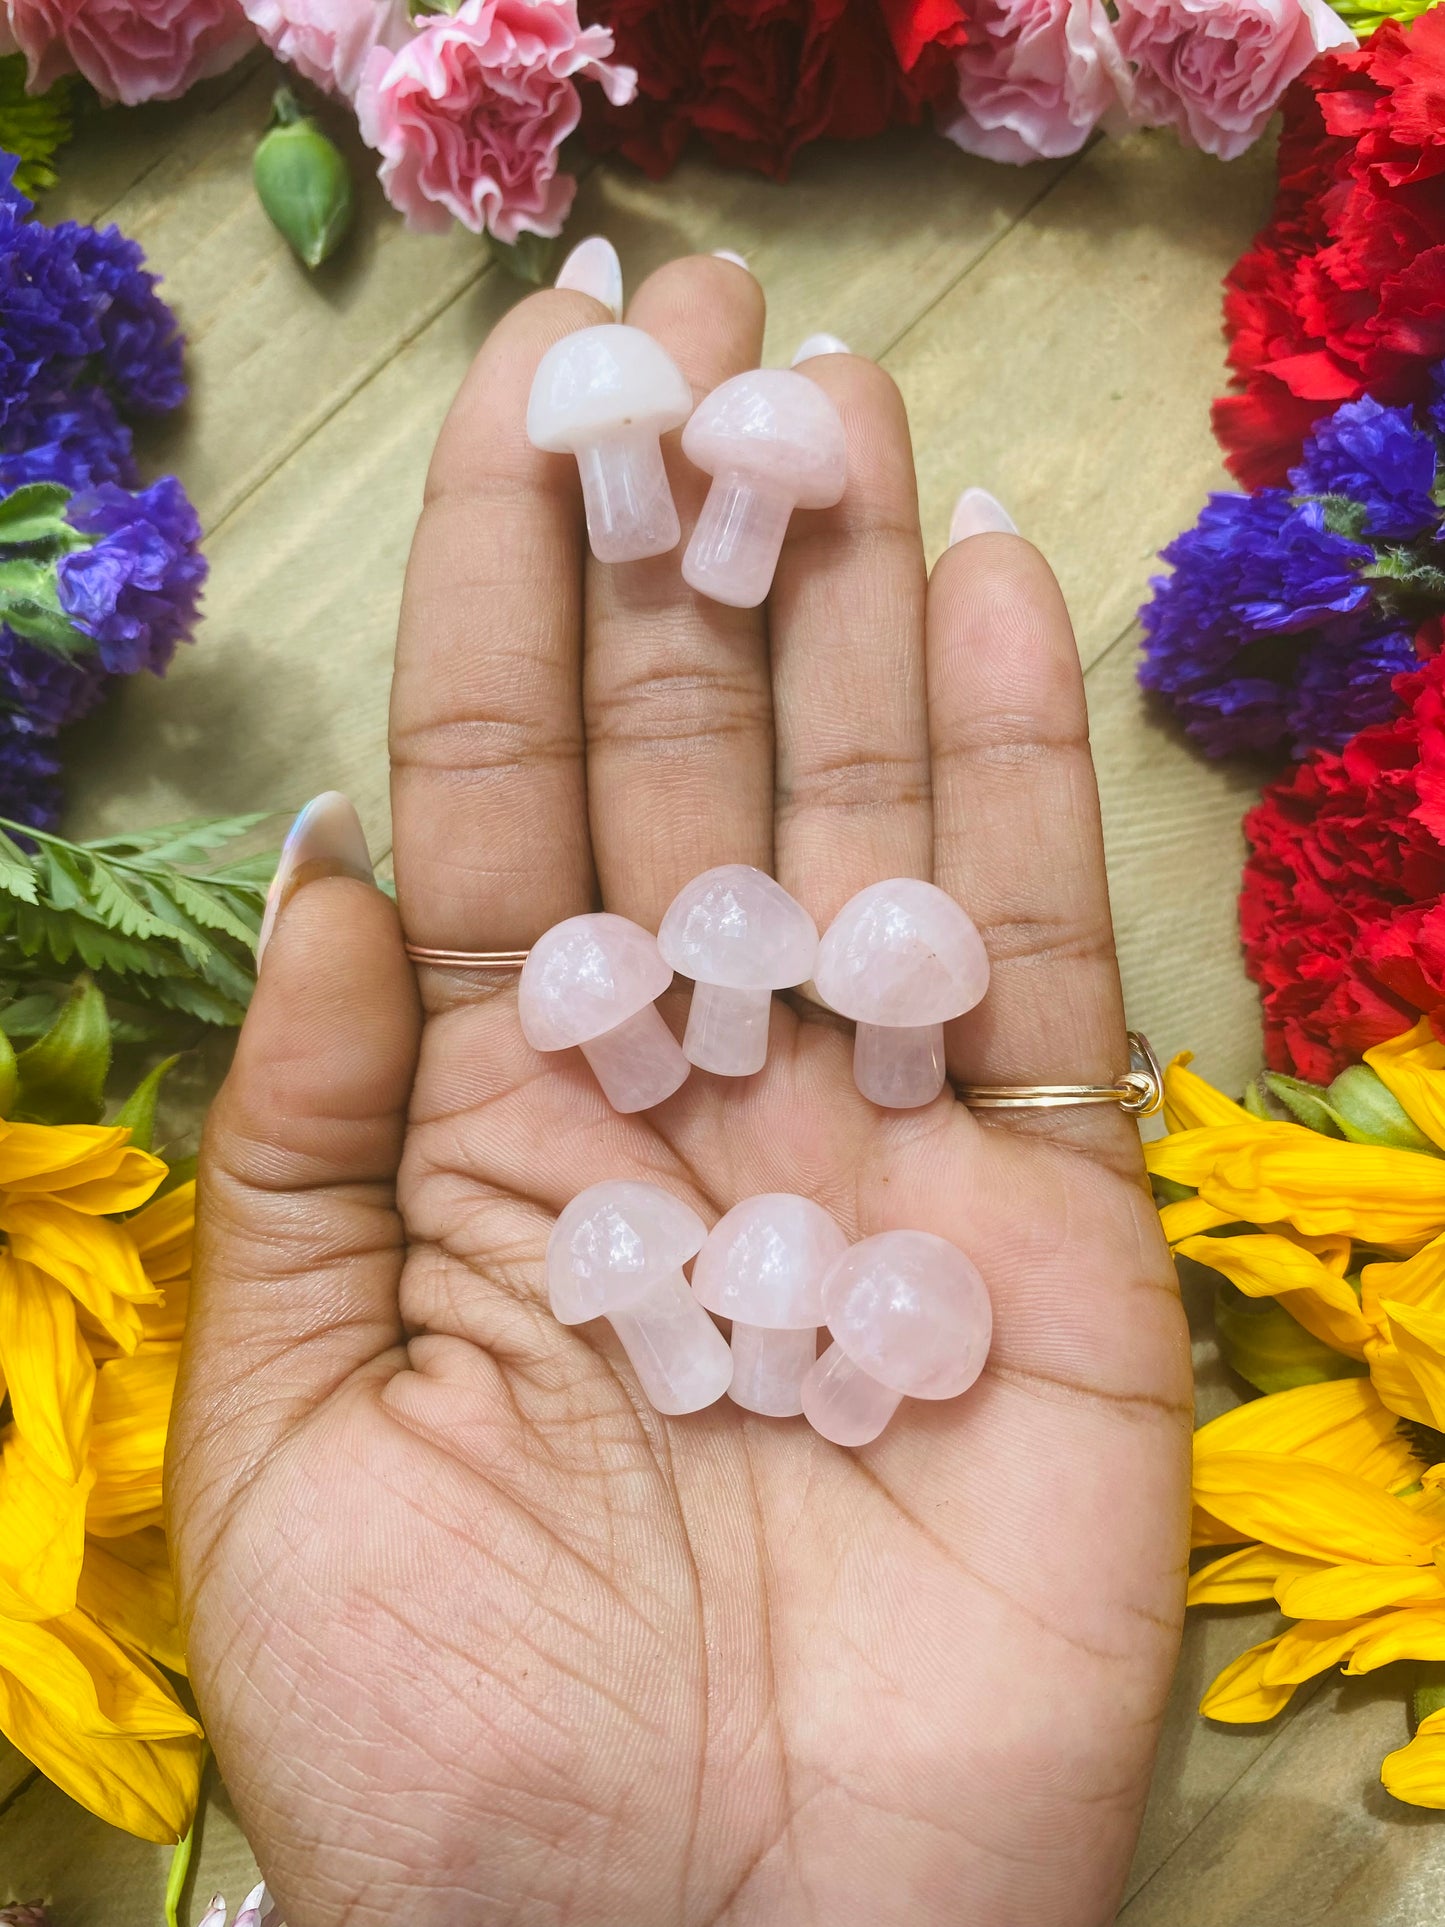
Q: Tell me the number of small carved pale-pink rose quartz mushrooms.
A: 8